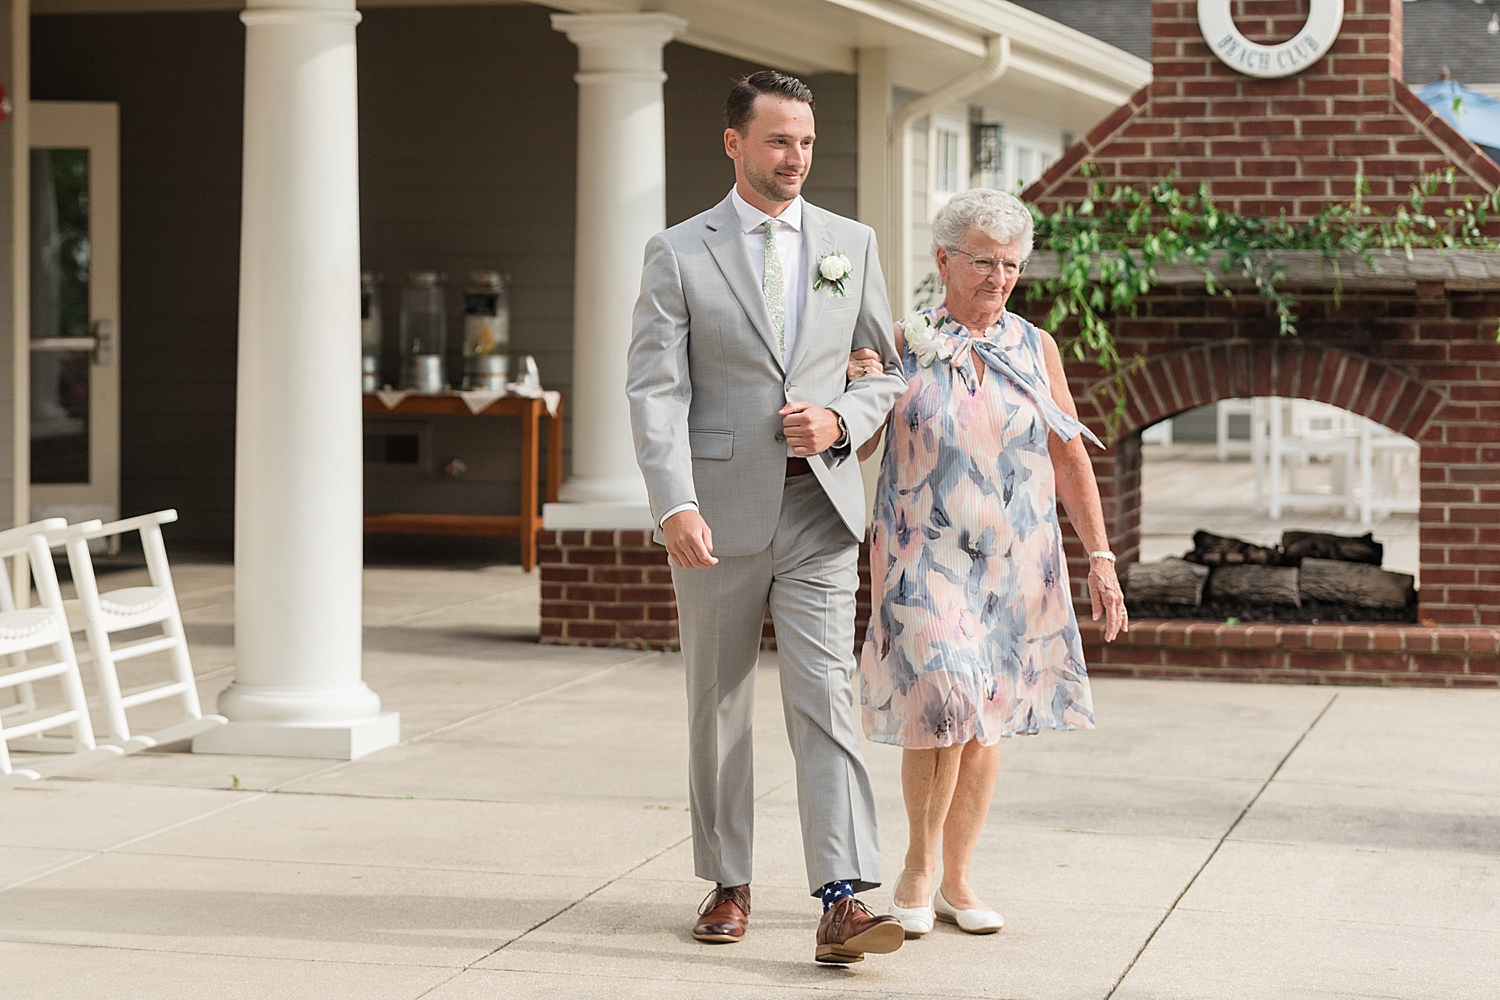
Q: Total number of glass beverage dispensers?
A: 3